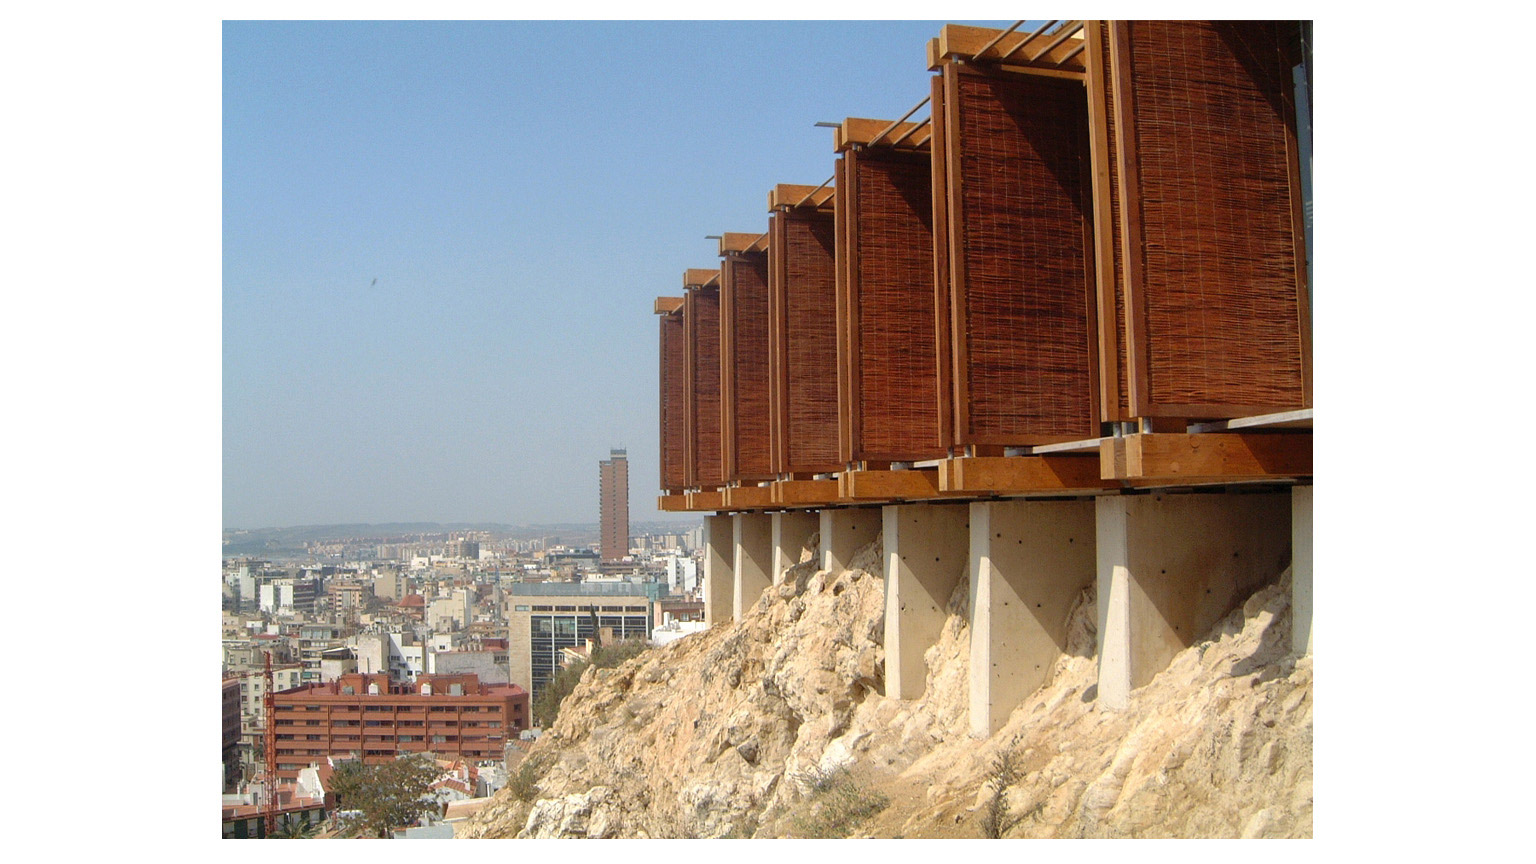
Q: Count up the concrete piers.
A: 8